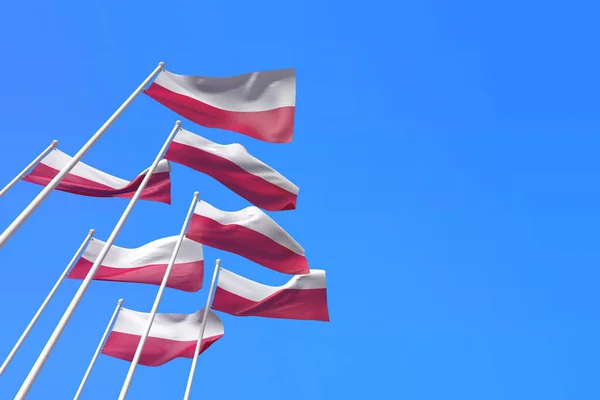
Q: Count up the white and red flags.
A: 7